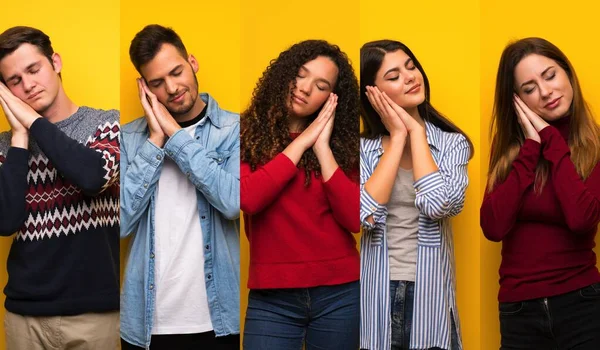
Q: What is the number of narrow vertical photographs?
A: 5